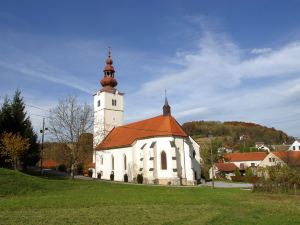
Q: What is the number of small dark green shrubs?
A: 5